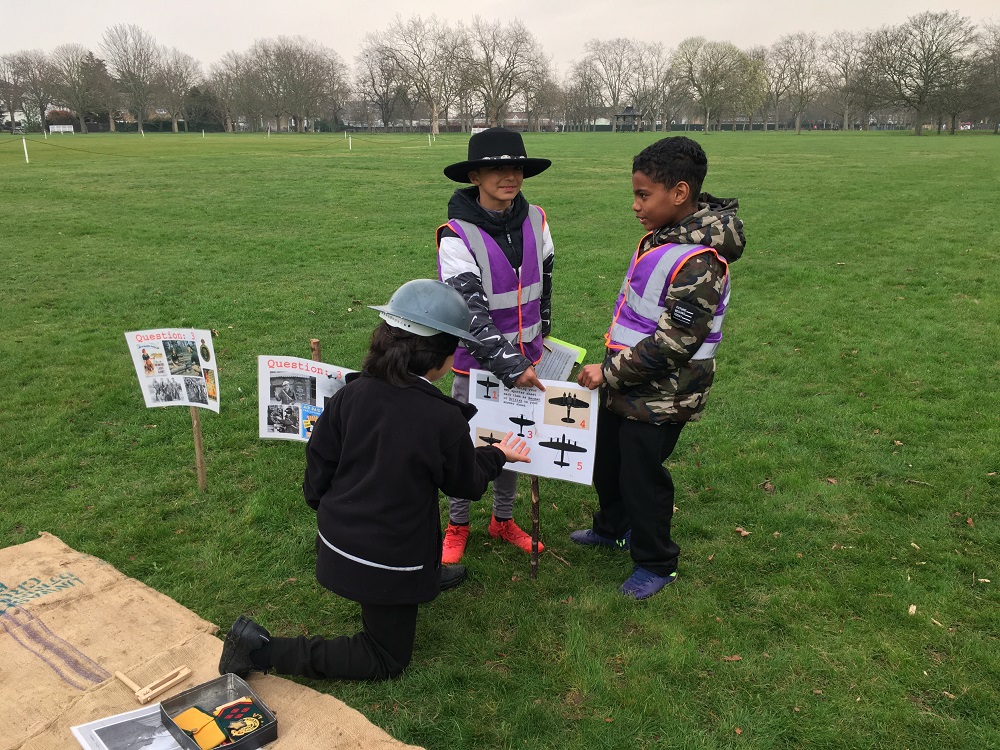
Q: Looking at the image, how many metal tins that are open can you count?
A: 1